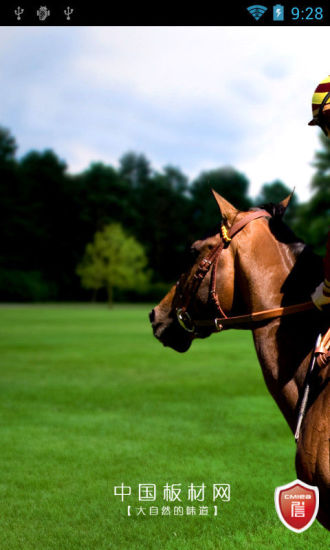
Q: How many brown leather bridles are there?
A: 1